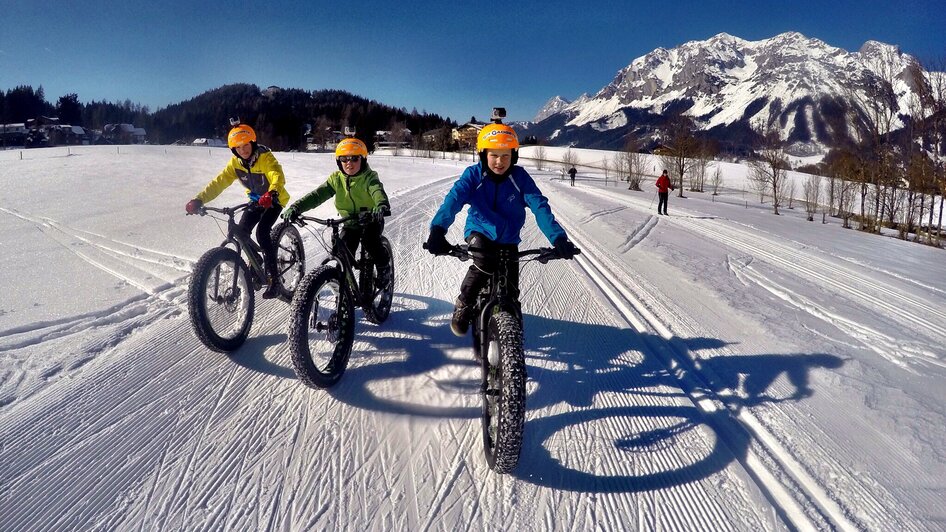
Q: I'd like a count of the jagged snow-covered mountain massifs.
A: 1